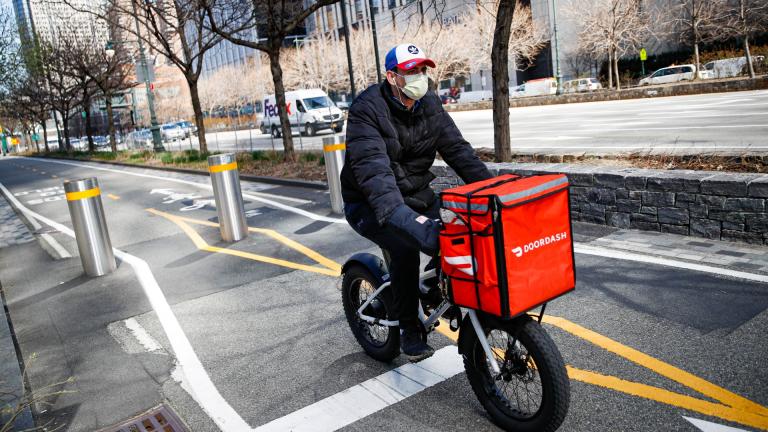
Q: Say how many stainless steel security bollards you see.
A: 3